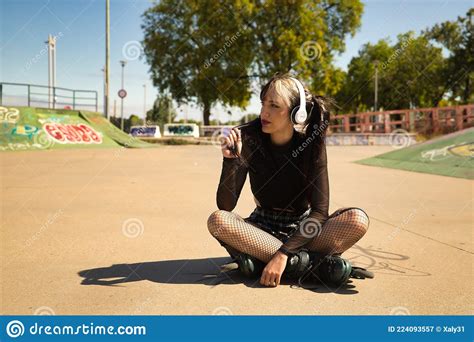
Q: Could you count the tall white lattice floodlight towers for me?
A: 1